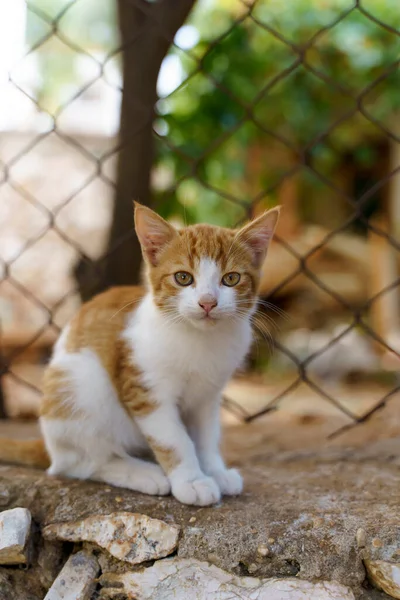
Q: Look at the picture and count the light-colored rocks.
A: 5